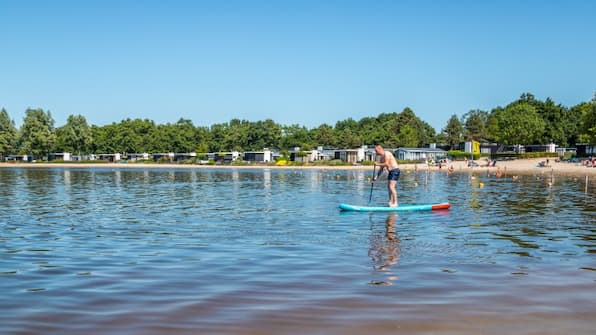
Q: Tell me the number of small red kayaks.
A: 0